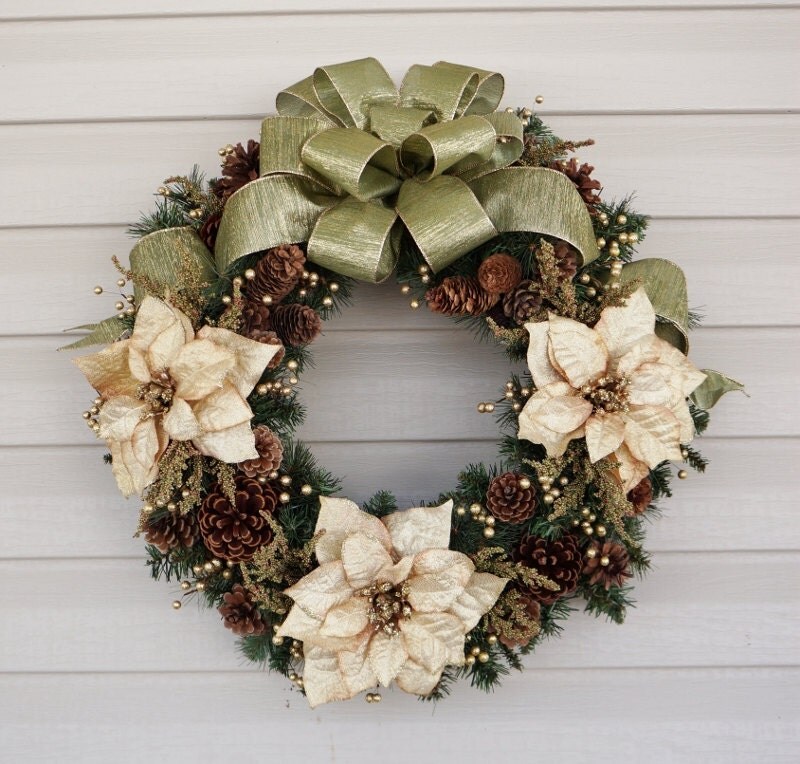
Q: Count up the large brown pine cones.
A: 2